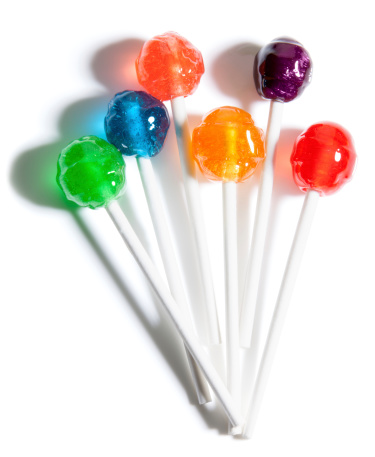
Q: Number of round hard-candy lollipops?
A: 6